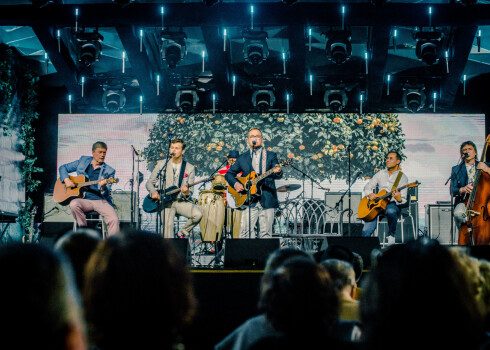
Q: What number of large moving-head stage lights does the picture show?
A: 10